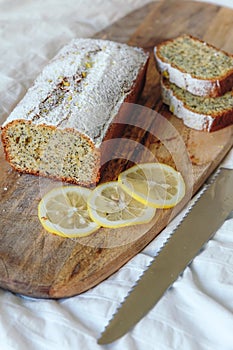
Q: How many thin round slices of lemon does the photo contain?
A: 3